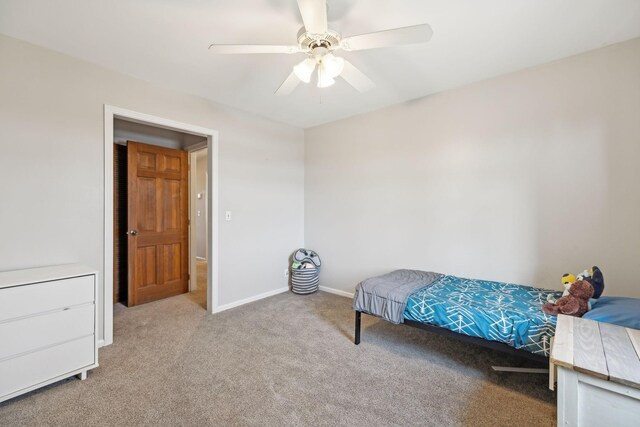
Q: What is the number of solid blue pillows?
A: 1